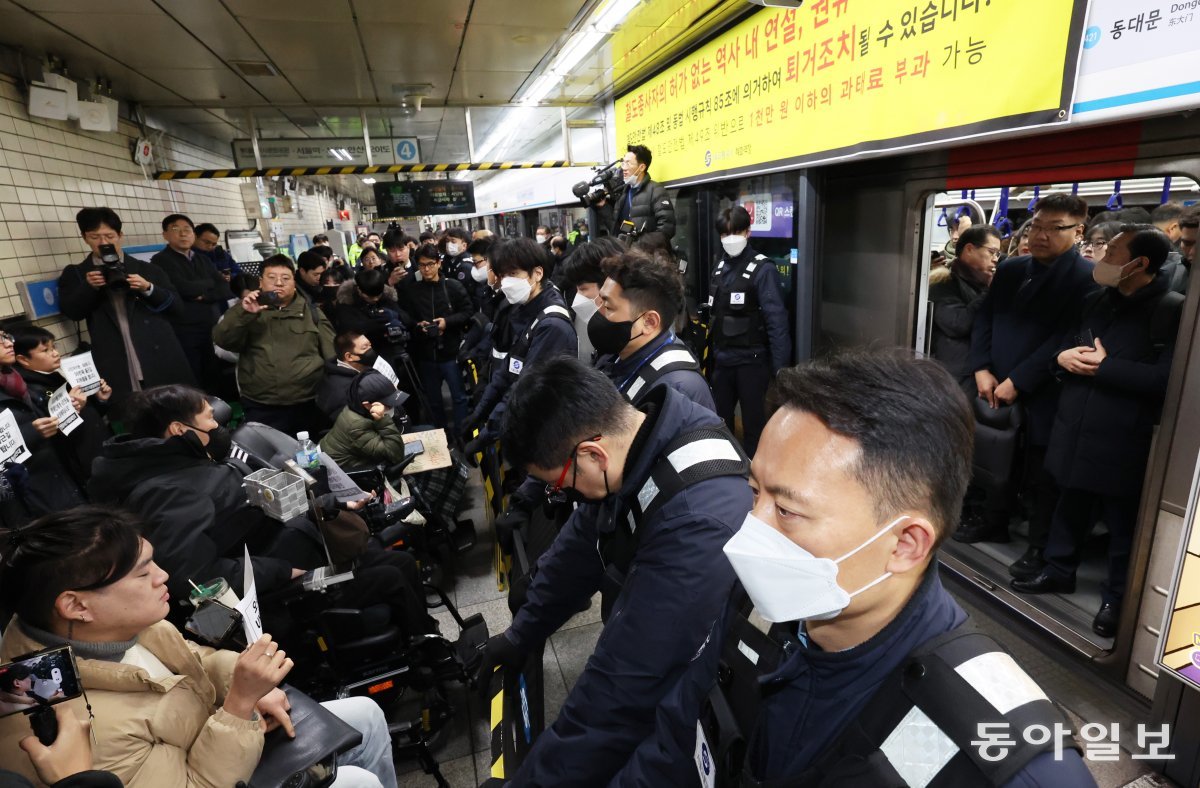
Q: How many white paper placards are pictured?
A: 6